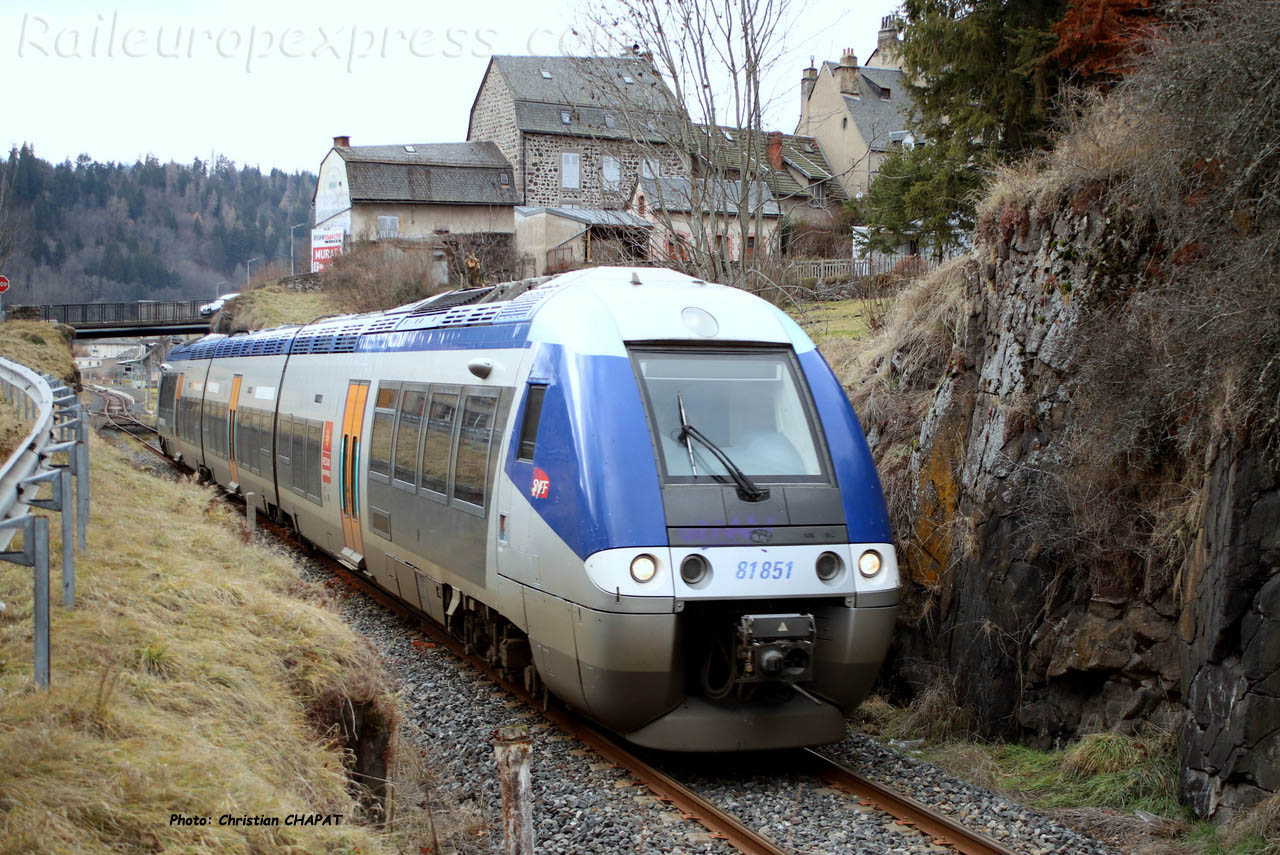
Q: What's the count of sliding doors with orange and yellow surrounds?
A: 3